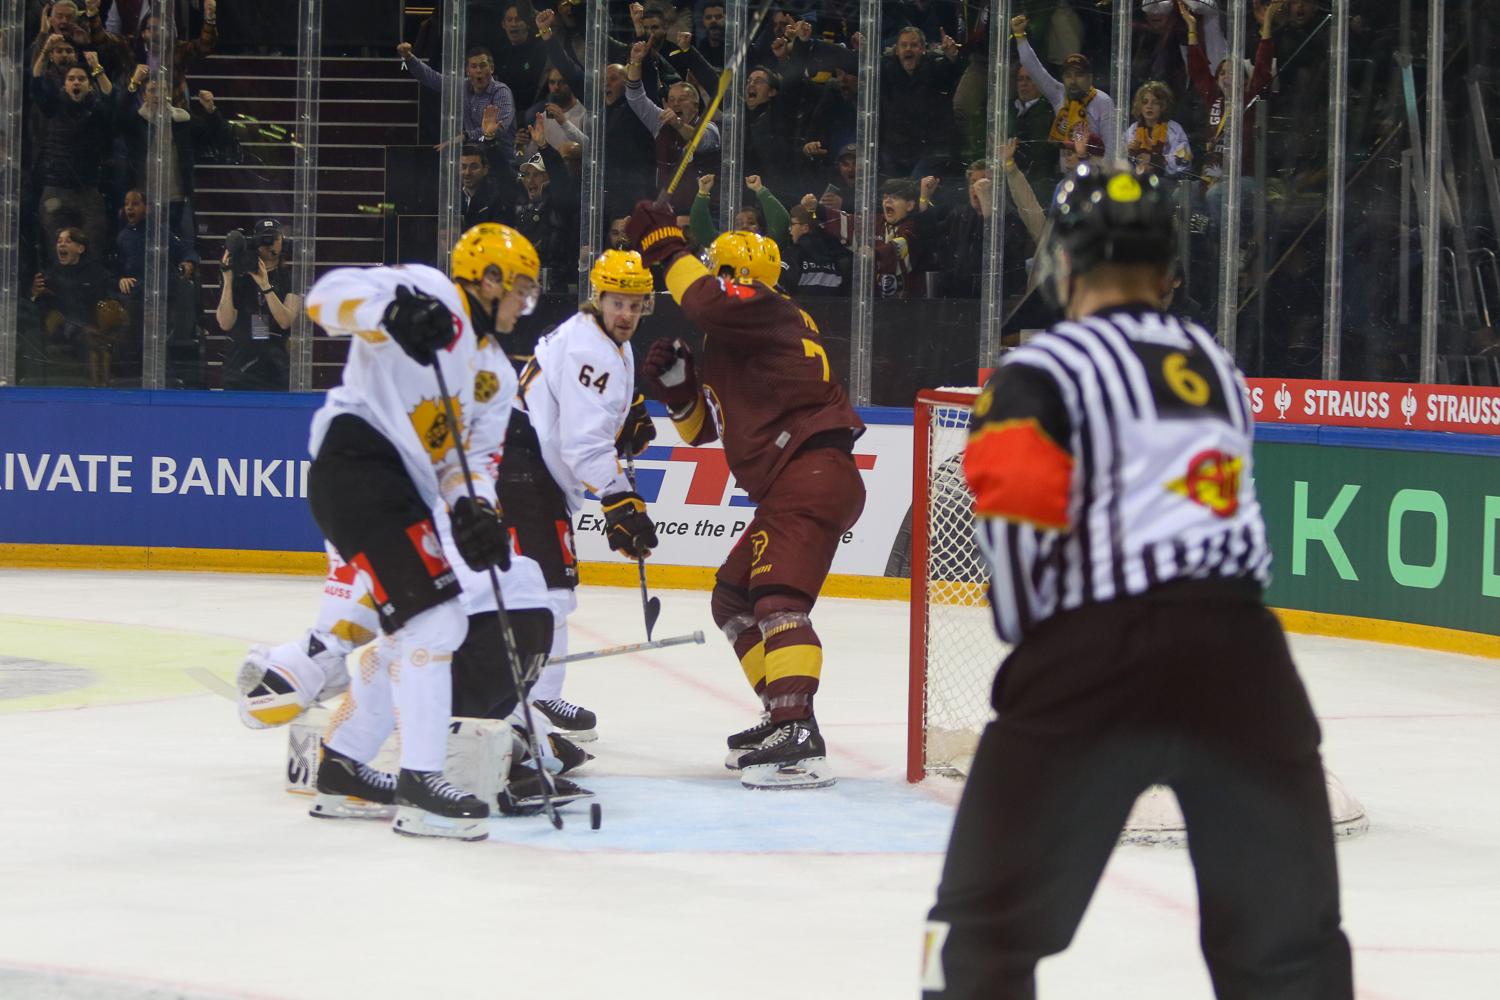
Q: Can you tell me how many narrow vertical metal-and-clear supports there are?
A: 12